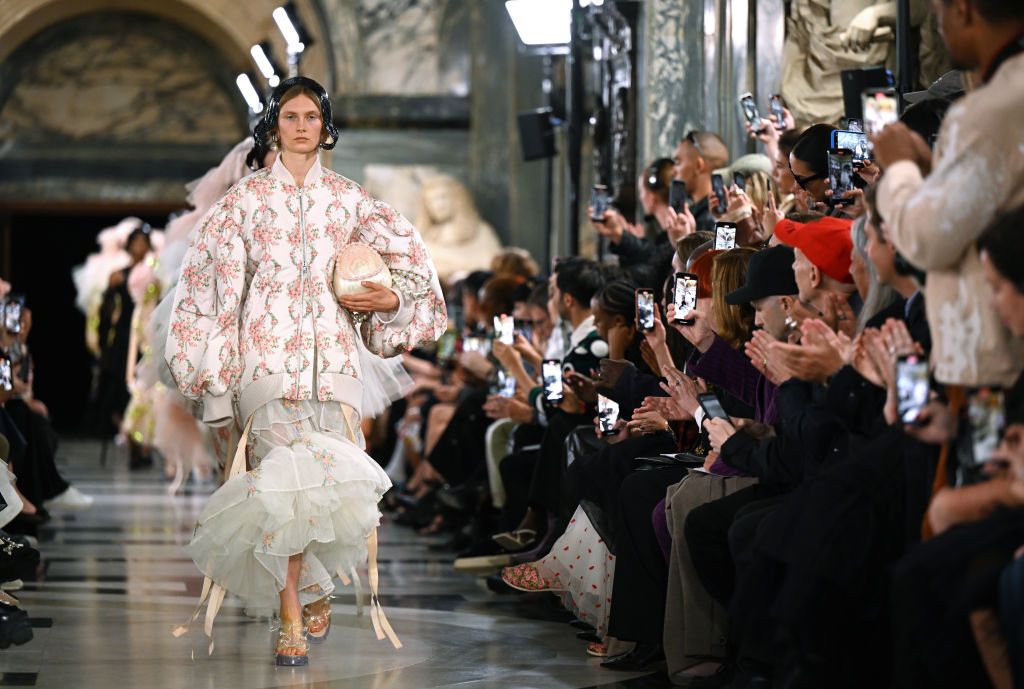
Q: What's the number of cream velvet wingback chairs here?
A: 0